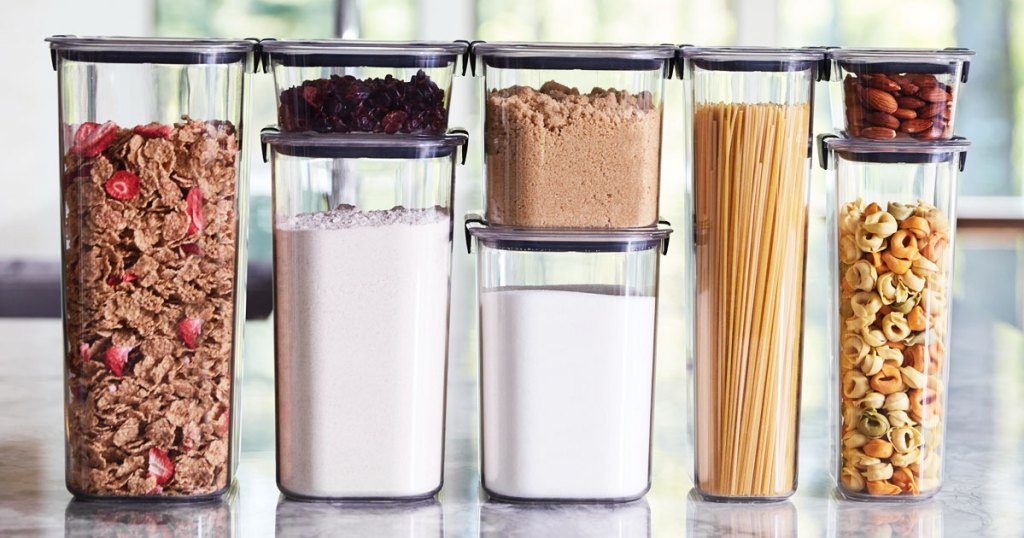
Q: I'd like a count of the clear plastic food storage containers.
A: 8